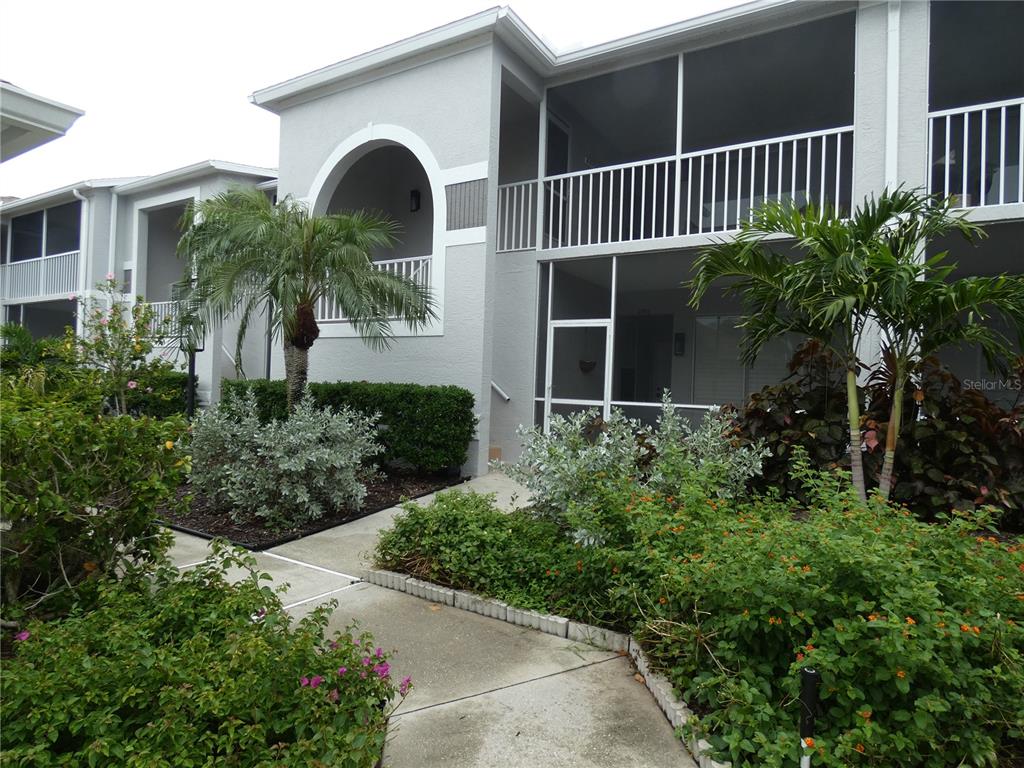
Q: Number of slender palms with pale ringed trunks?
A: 2